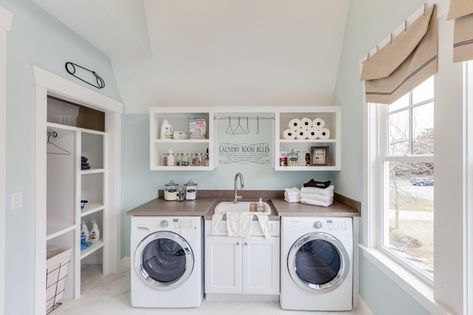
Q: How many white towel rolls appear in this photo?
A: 7